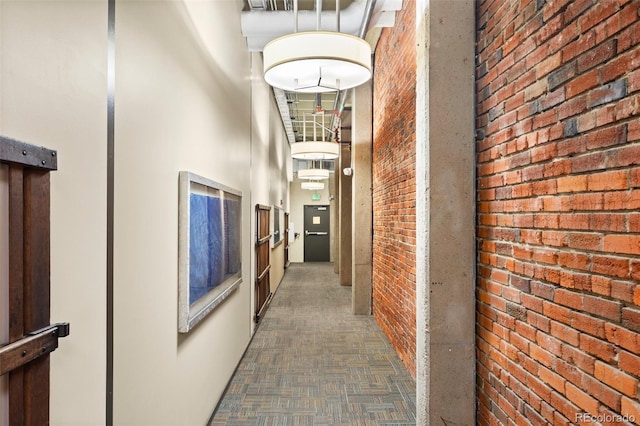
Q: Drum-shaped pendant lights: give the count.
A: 4